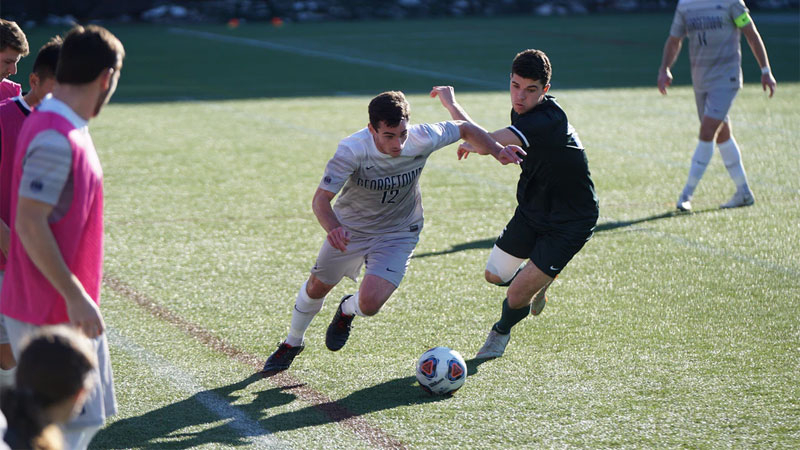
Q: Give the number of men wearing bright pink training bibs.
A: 3